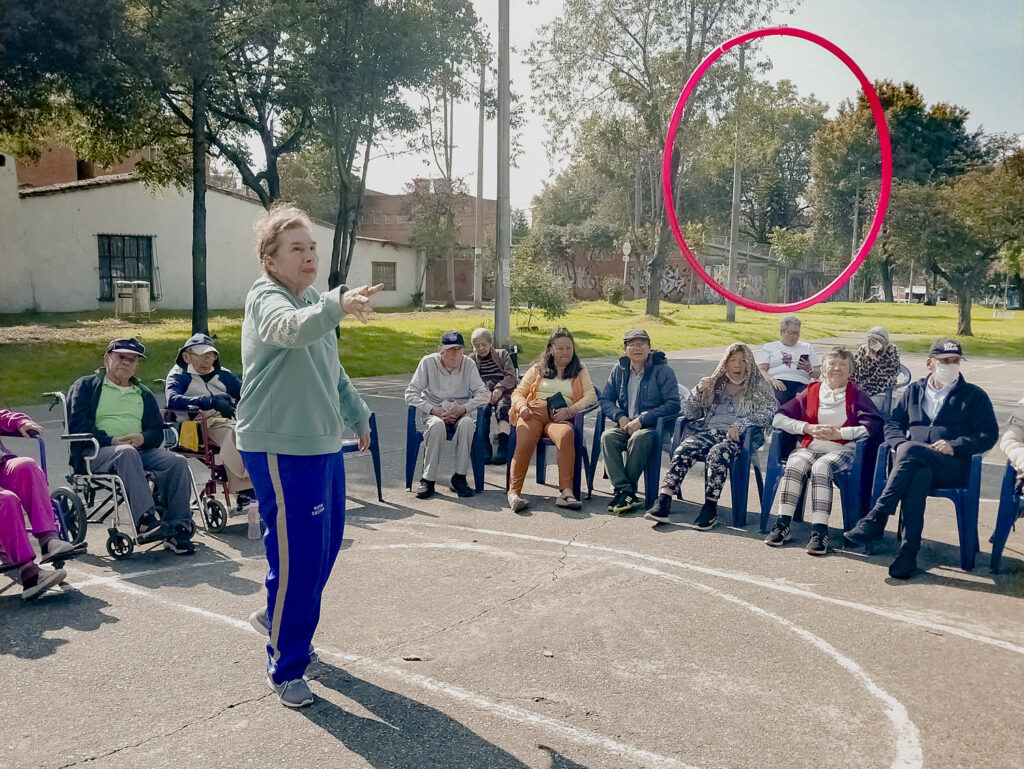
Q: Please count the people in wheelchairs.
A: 3